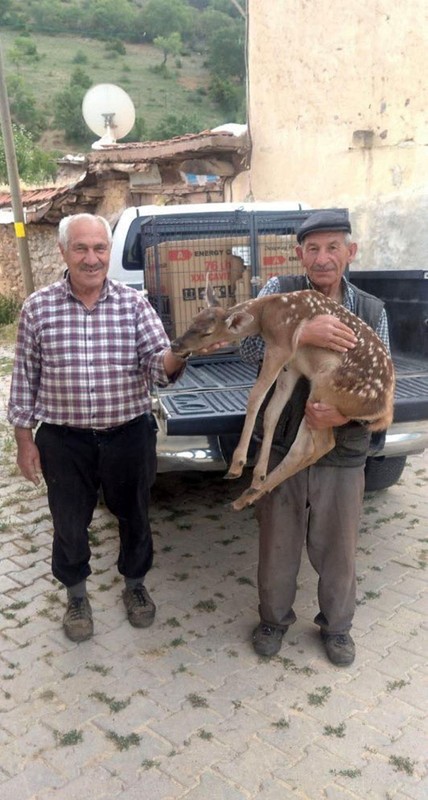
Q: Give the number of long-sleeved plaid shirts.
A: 2